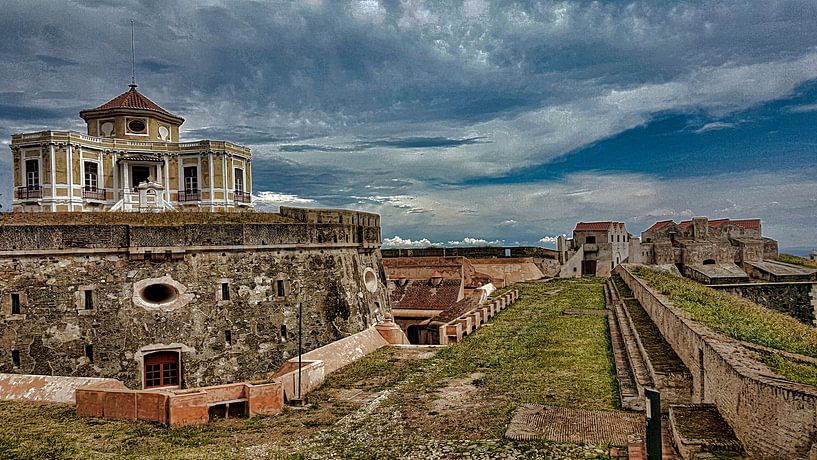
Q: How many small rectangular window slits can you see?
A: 8